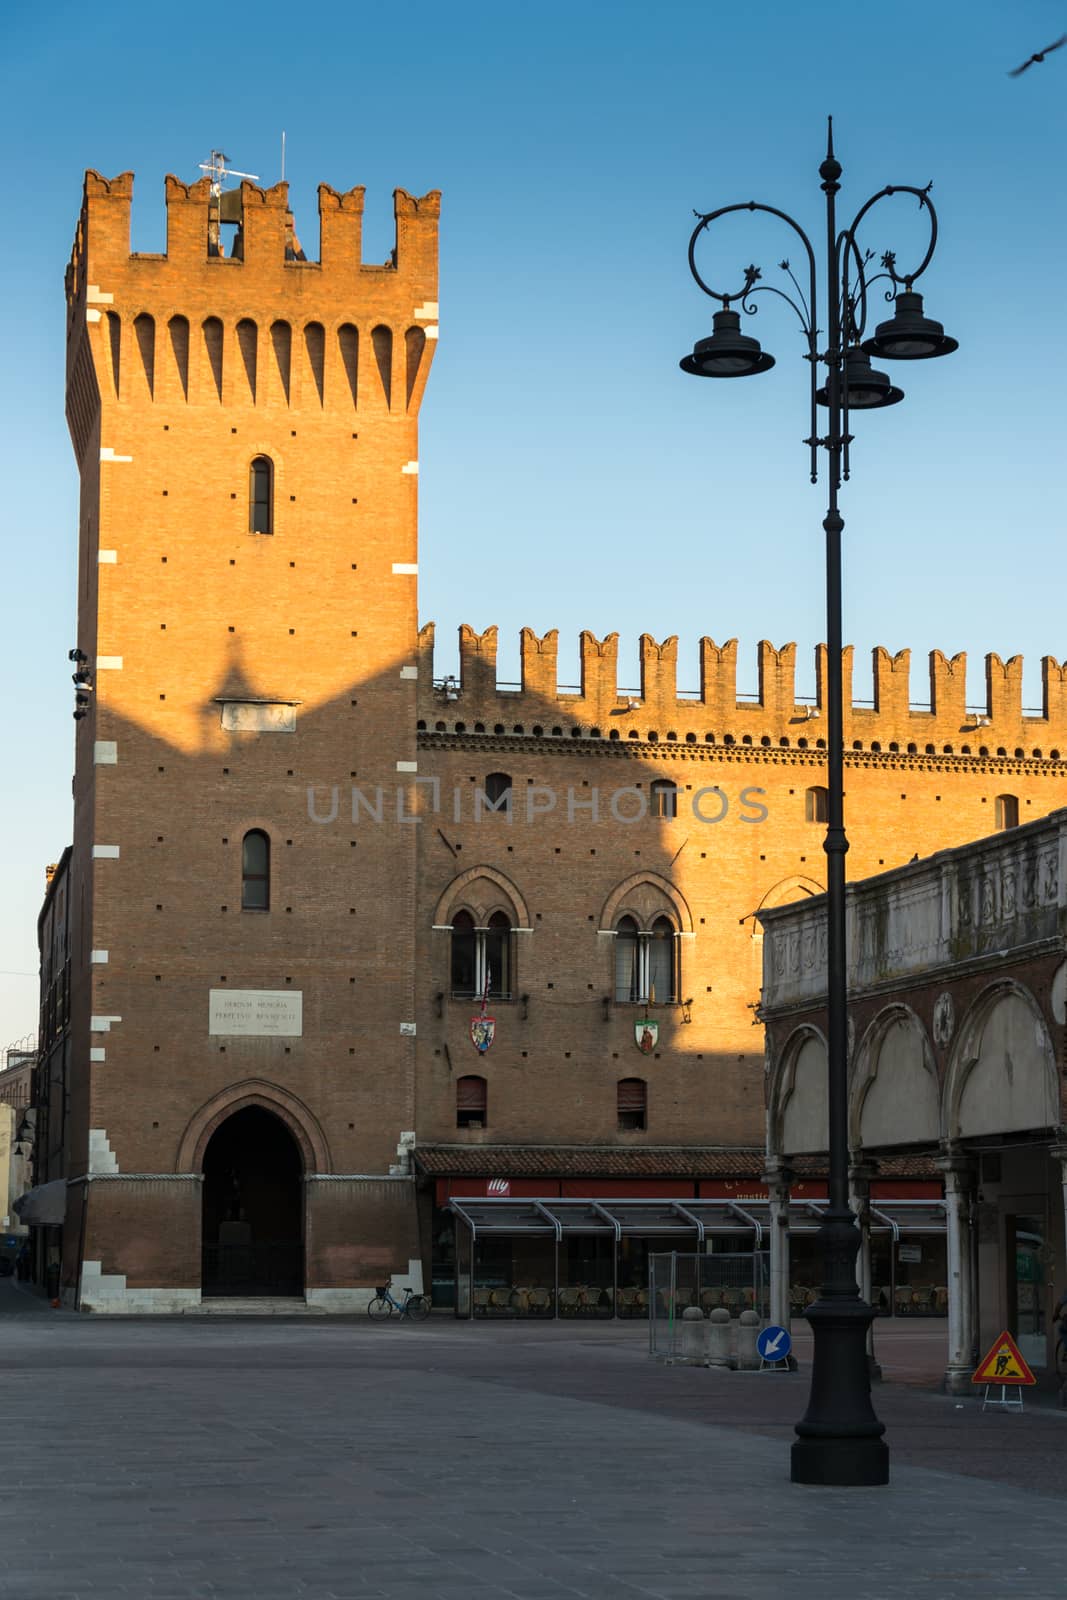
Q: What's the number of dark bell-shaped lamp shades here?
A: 3